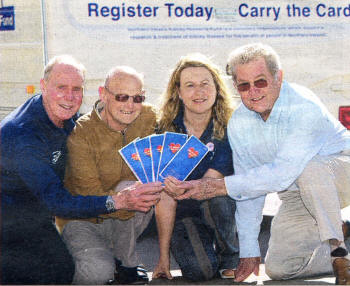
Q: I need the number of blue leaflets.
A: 5